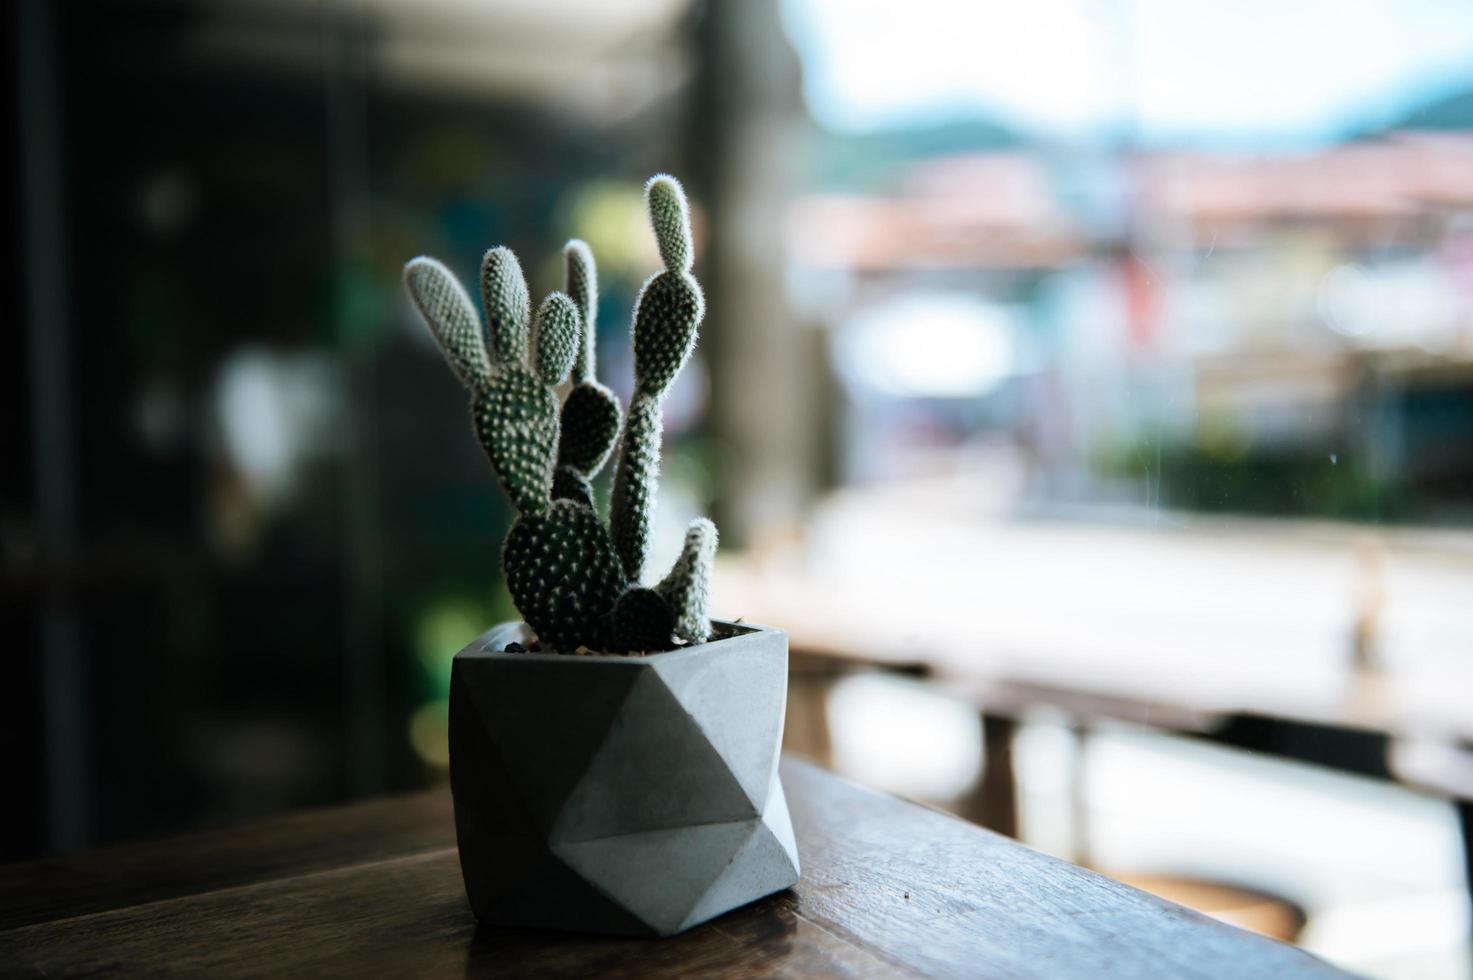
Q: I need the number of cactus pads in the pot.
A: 13